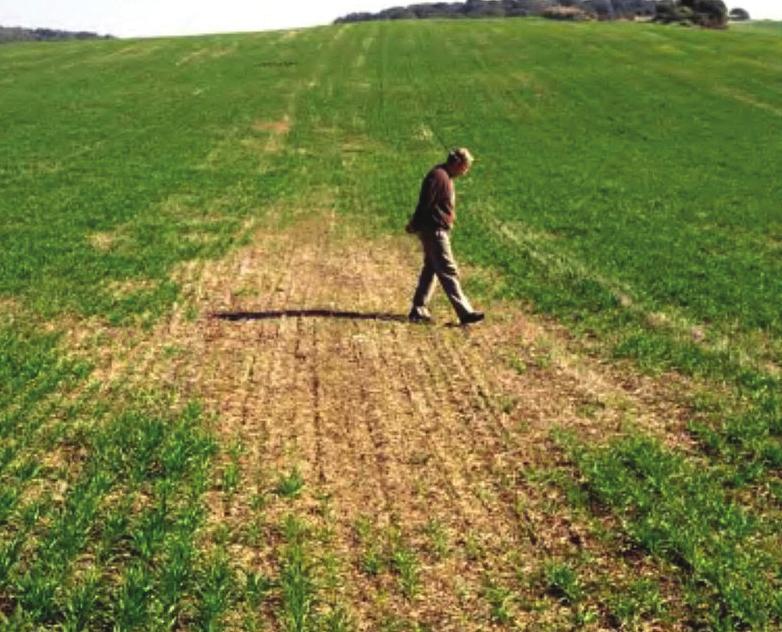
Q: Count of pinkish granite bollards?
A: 0